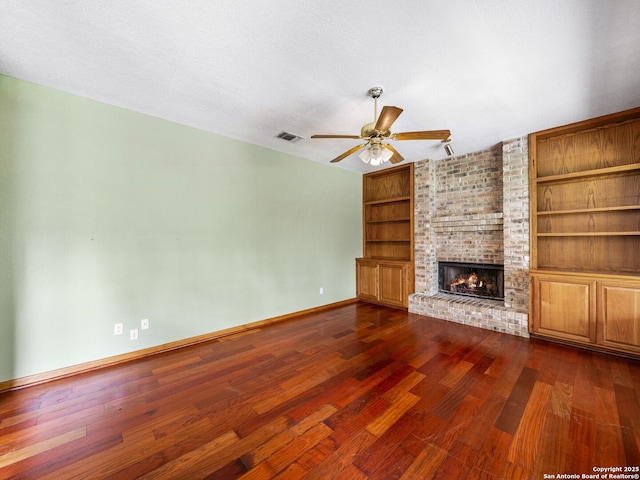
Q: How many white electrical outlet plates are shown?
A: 4